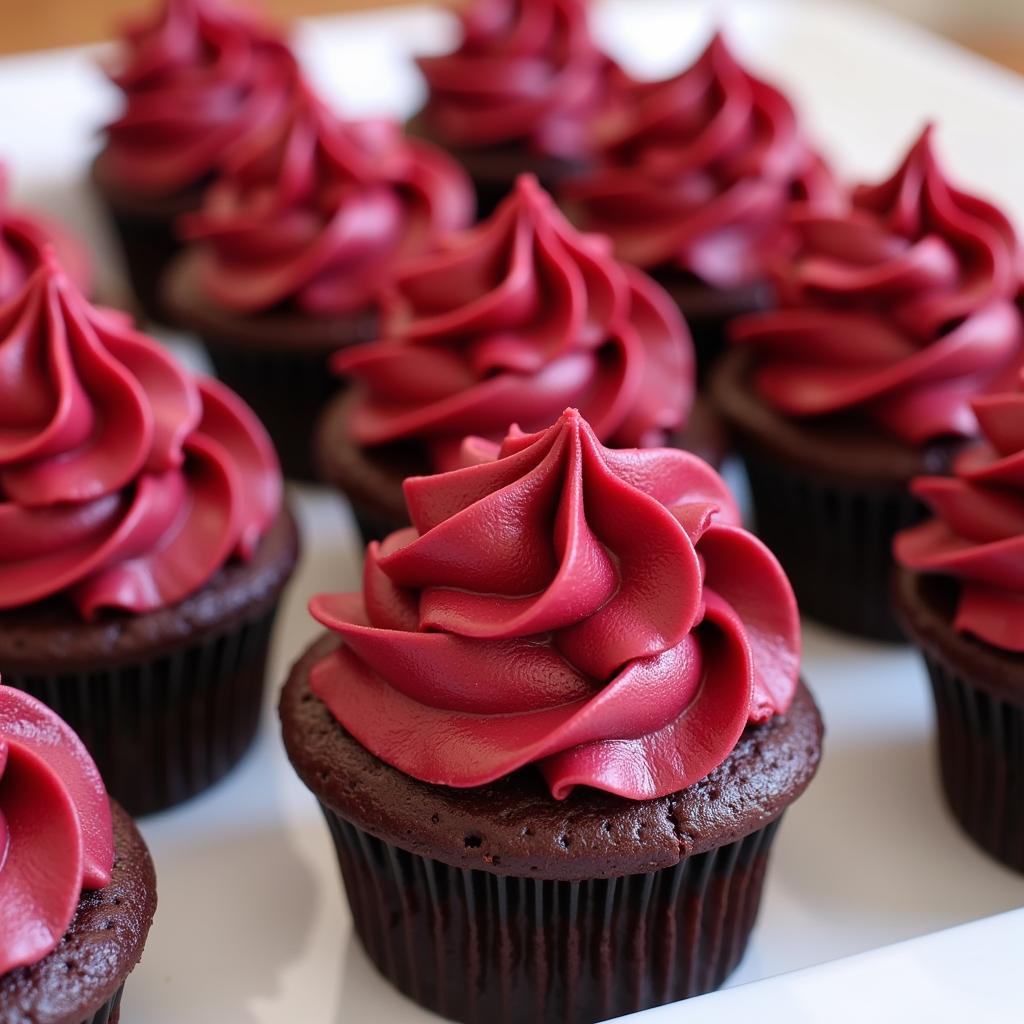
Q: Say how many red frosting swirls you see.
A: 11